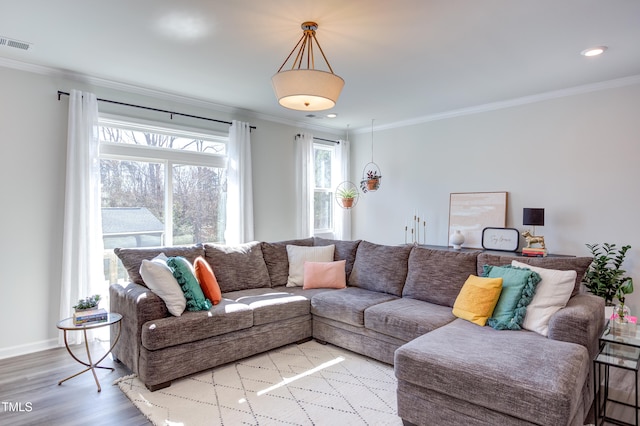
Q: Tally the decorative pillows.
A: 8